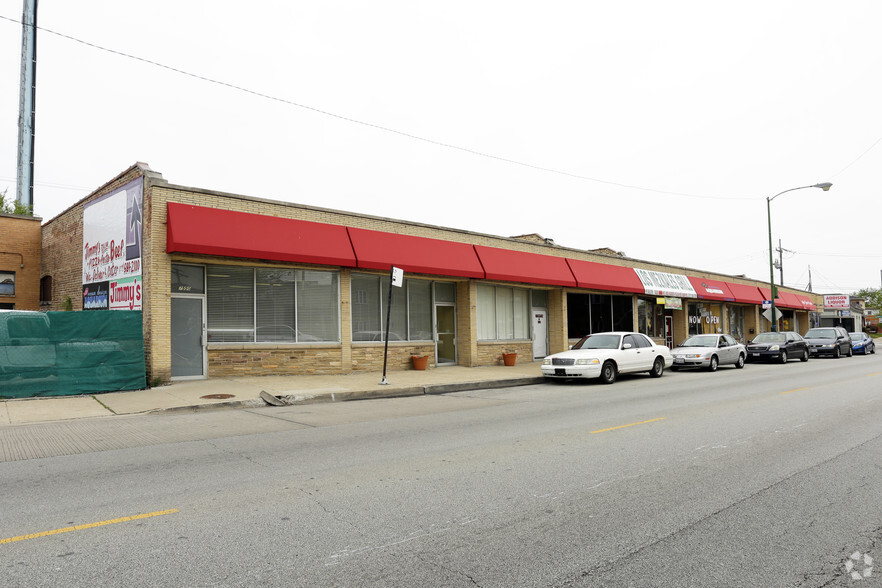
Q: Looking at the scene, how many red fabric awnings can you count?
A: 9